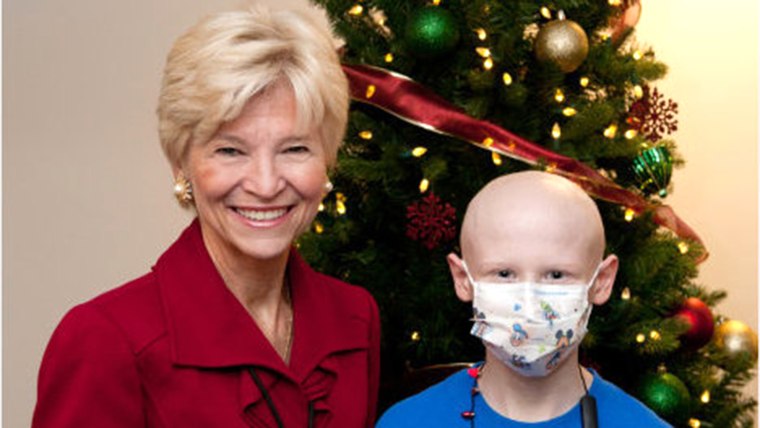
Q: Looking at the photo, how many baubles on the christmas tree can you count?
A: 6